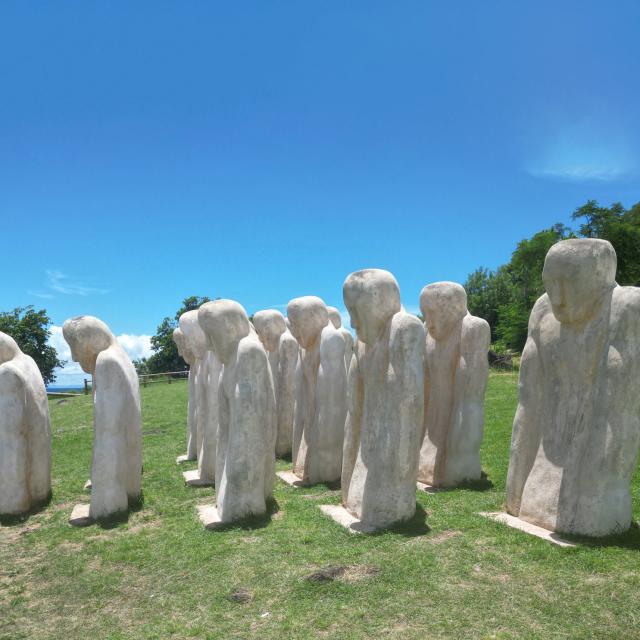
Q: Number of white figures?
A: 11